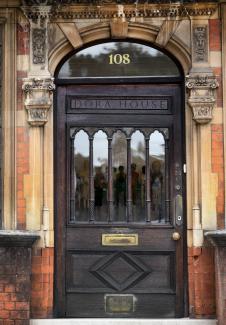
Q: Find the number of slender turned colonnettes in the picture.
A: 6